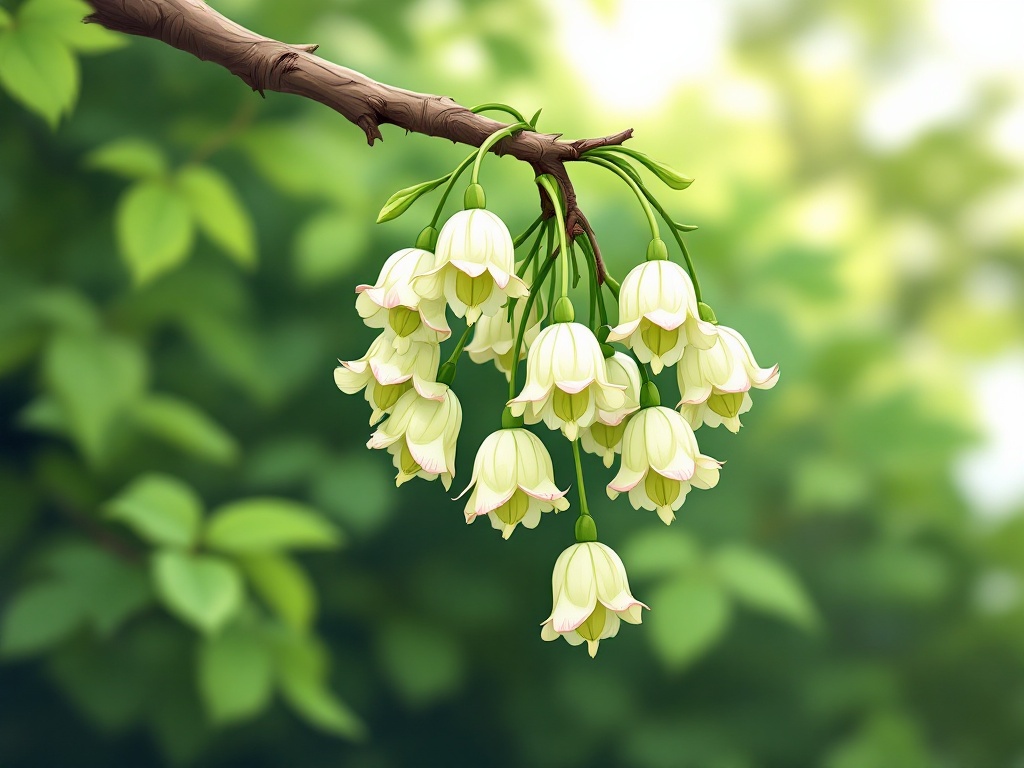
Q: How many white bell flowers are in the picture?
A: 12